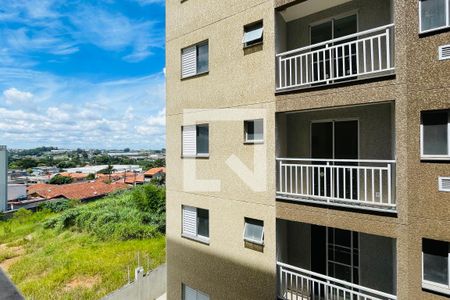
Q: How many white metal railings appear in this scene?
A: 3